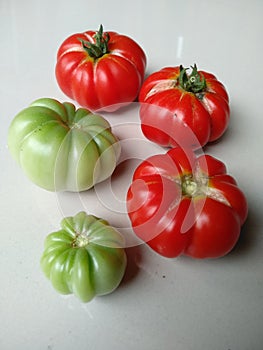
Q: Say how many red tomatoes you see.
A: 3